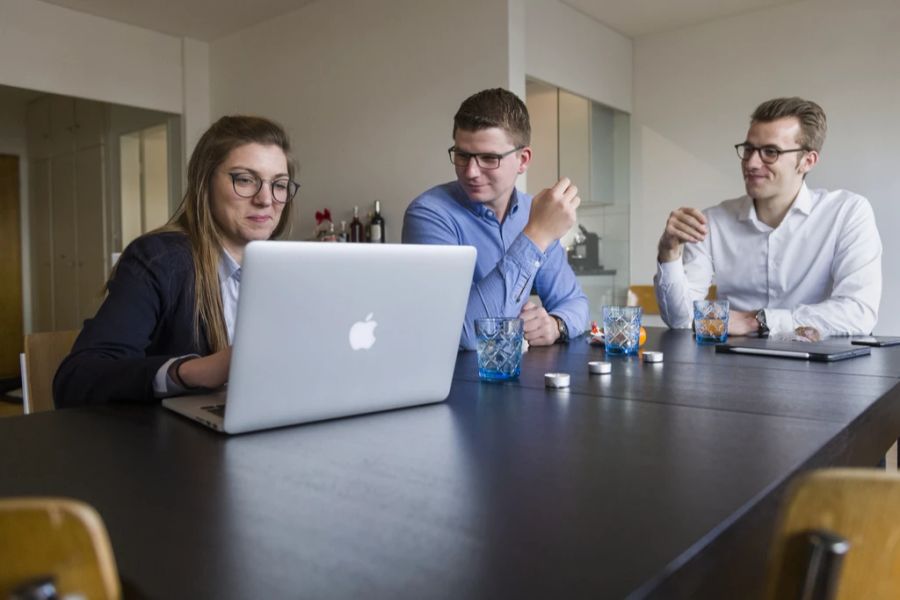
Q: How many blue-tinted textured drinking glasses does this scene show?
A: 3